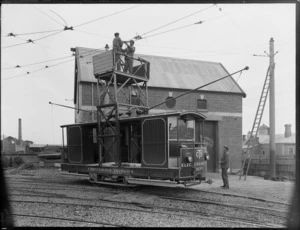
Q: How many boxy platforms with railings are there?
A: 1